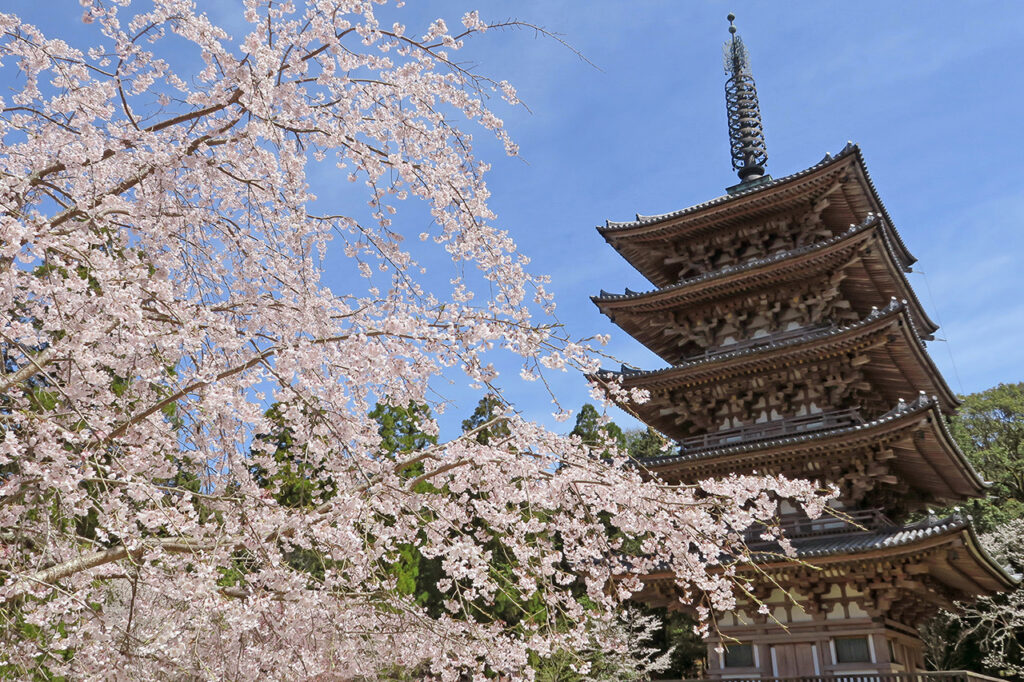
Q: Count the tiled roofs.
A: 5